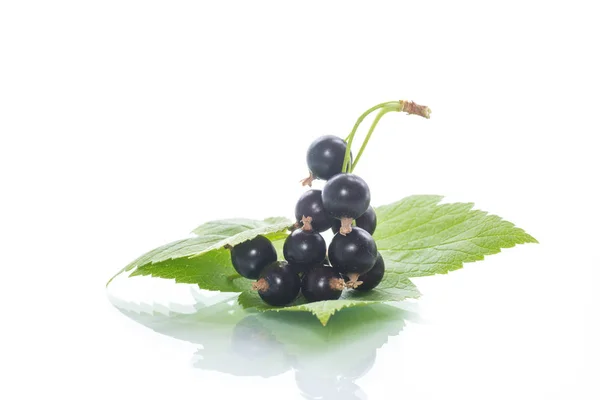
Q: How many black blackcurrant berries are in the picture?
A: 10